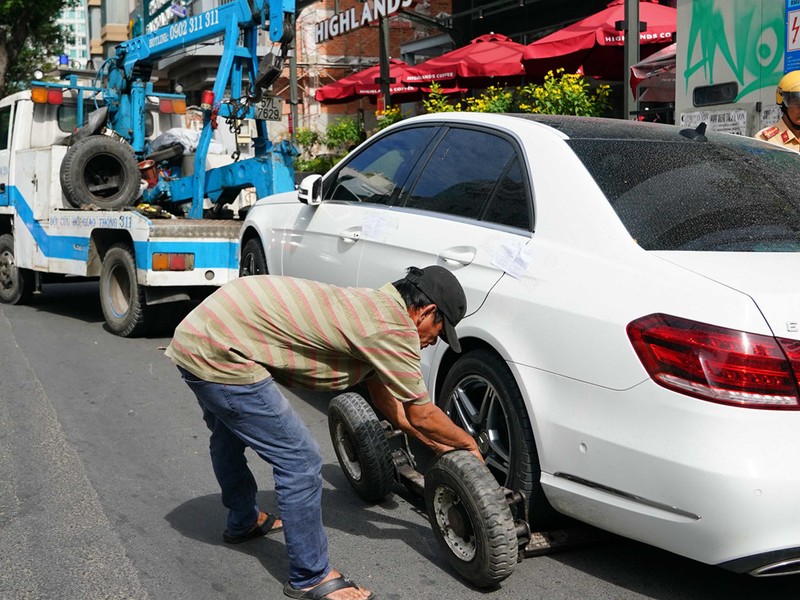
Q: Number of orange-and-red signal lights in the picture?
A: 3